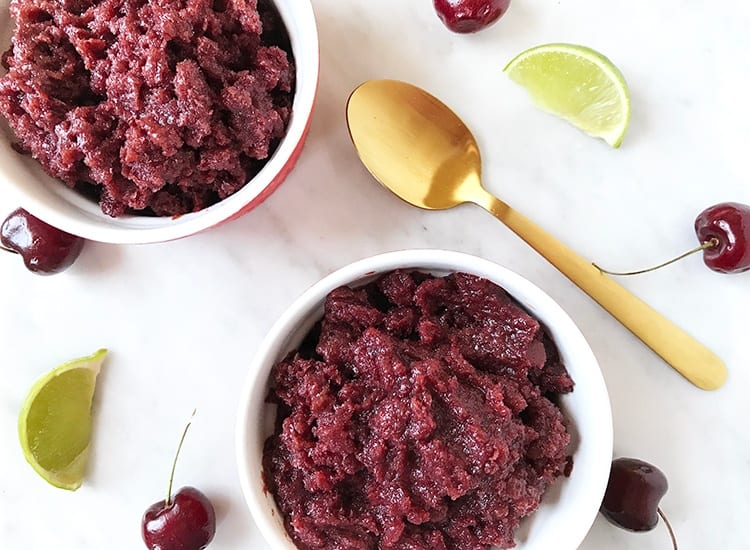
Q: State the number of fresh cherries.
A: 5